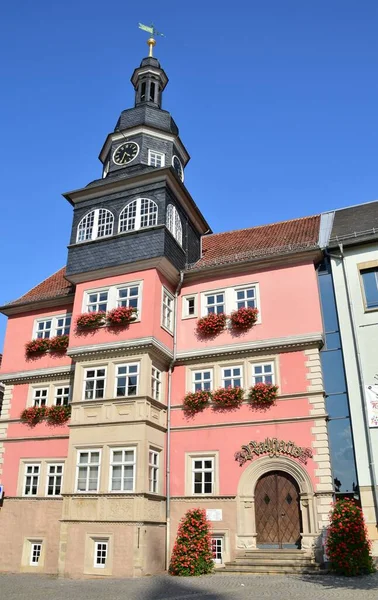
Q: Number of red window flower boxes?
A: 11